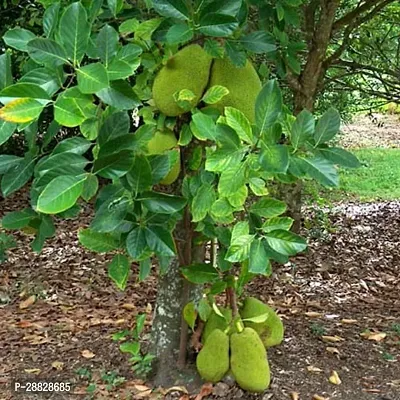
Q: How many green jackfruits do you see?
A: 7